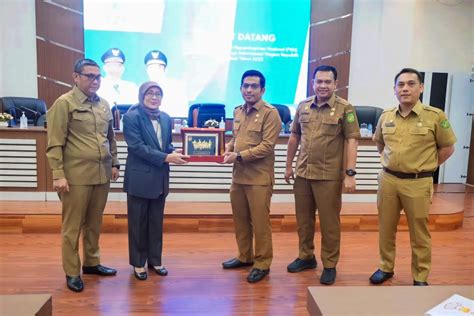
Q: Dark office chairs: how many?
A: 5